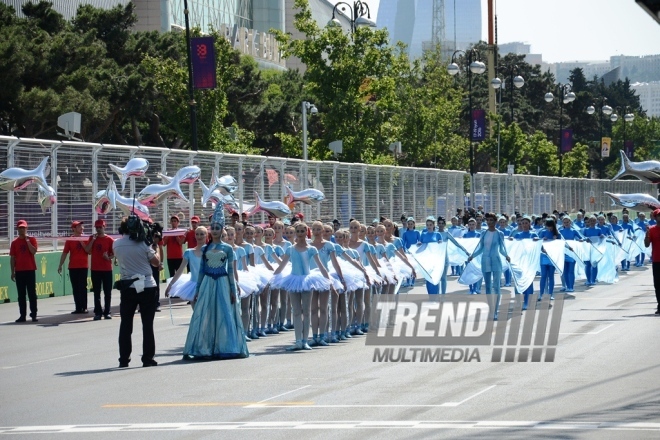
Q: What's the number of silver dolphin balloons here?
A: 13